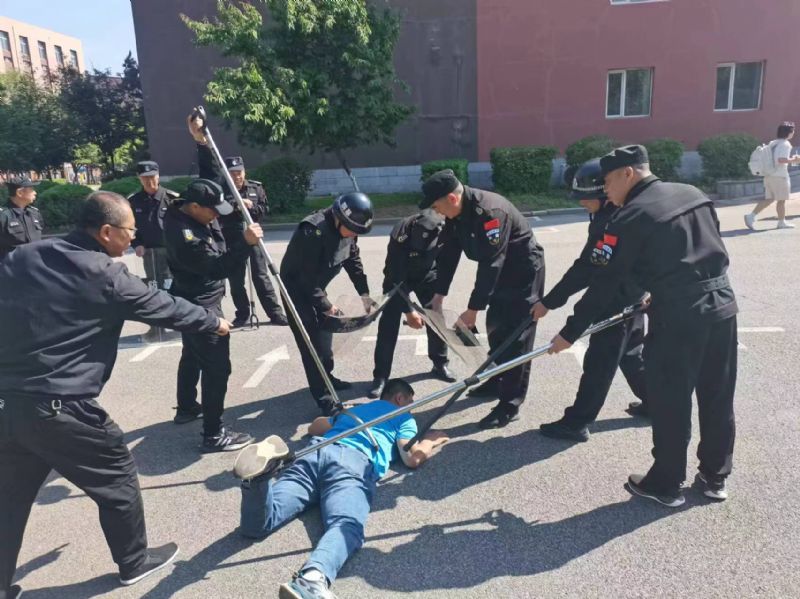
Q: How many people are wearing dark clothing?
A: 10